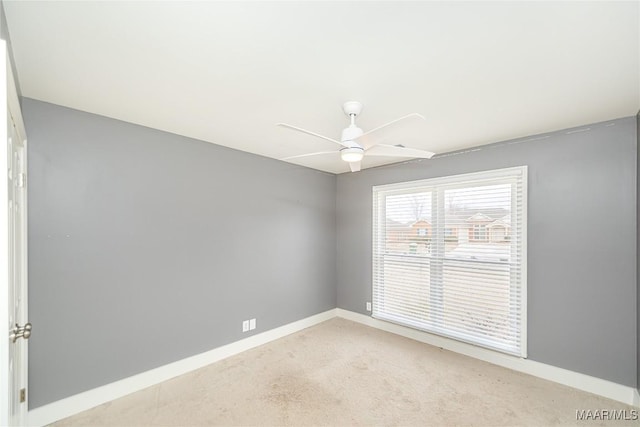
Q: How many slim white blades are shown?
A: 5